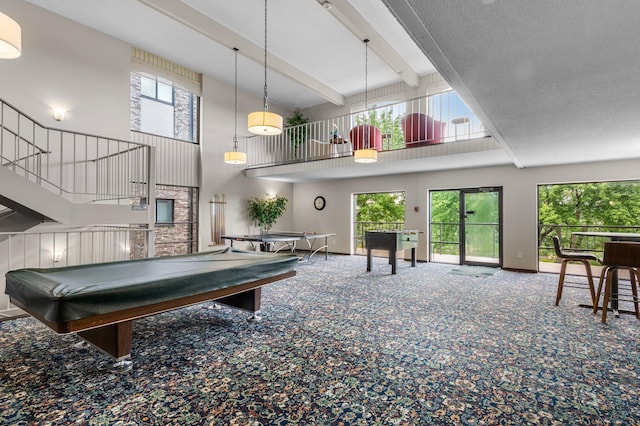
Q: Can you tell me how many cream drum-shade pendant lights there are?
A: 4